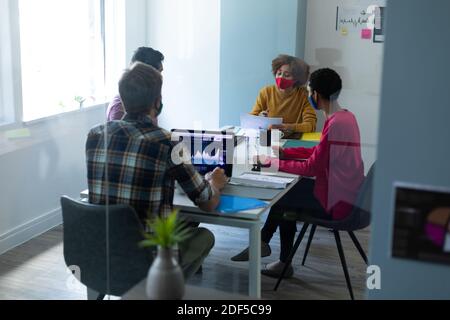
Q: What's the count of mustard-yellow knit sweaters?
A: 1